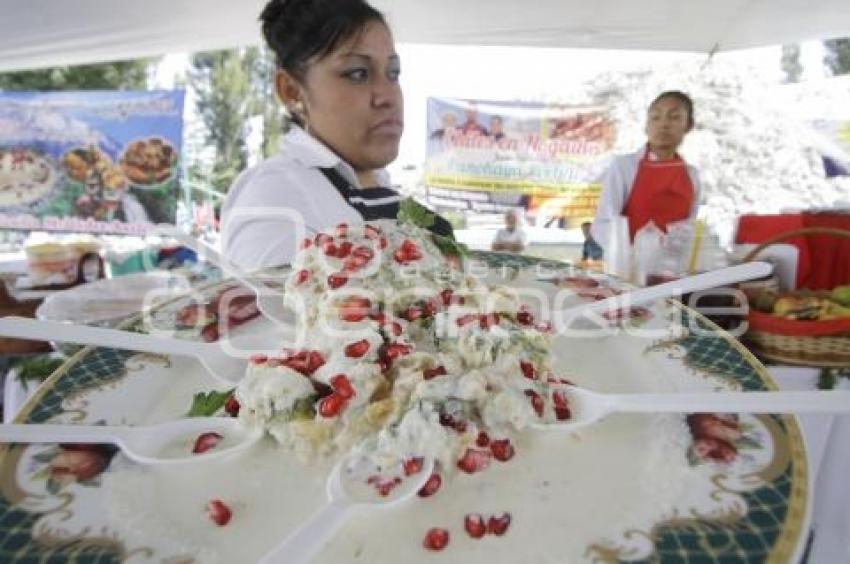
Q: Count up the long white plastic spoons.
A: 6